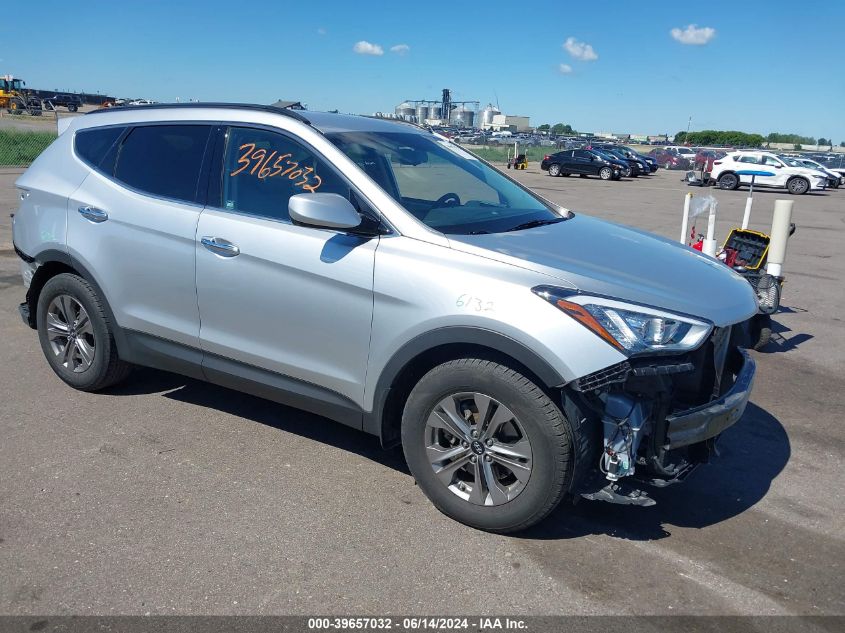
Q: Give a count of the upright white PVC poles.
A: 4